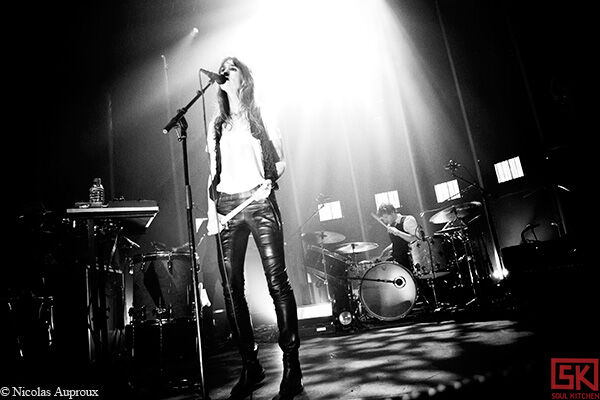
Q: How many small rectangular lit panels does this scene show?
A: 4